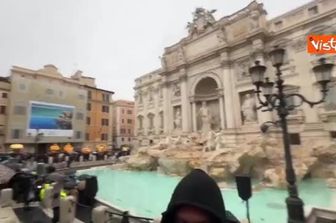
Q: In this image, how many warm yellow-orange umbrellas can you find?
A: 5